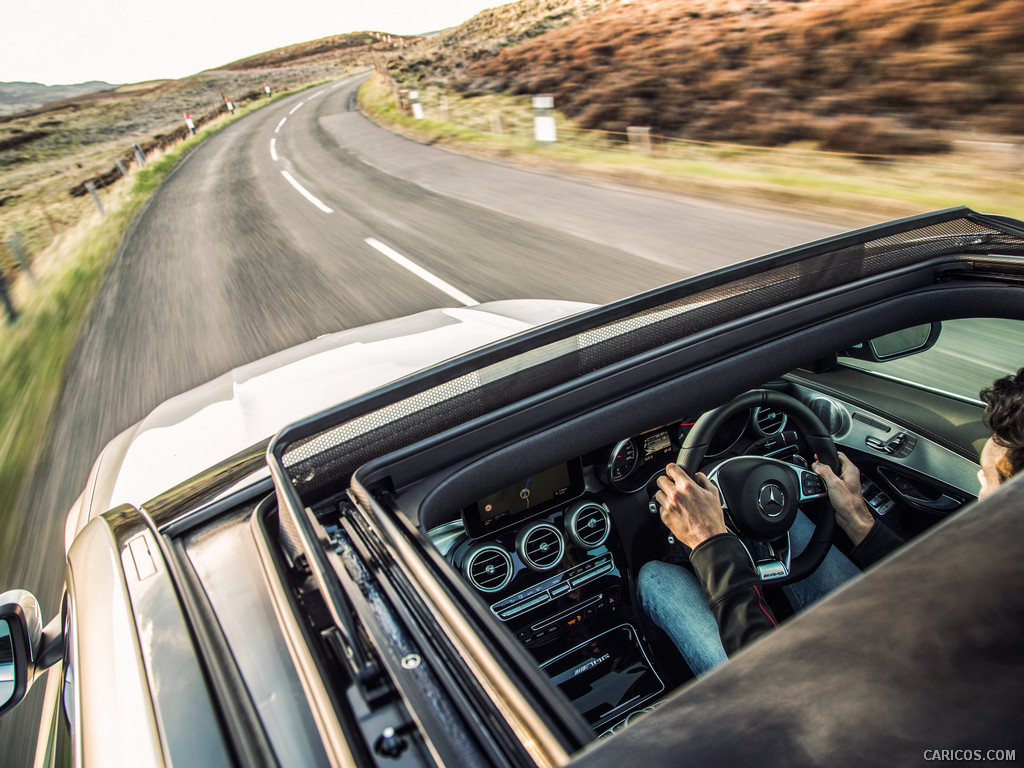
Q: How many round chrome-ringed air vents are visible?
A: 4